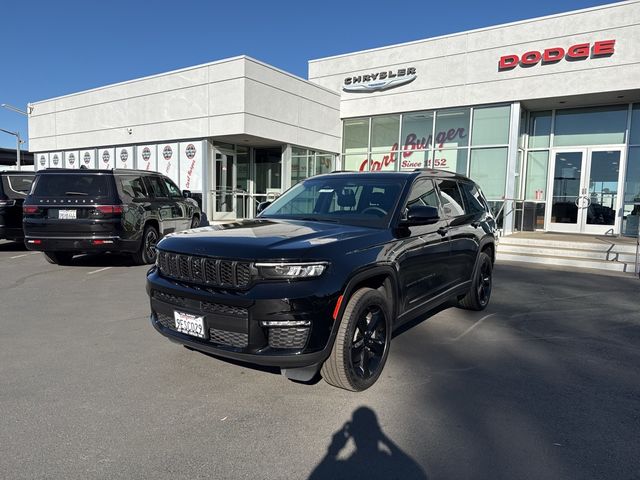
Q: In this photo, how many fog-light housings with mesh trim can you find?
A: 1